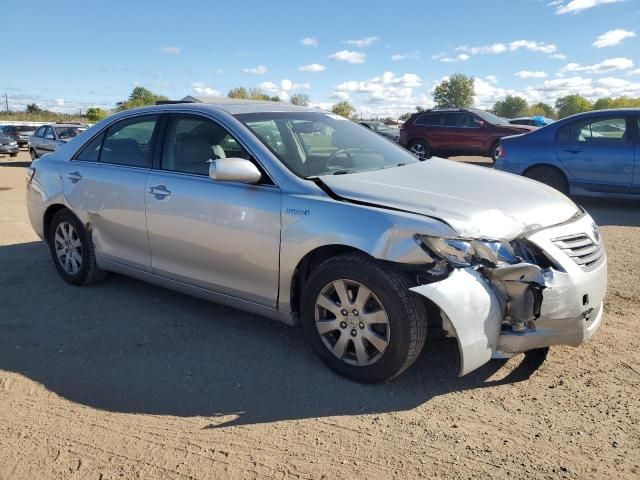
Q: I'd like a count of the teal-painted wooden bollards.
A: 0